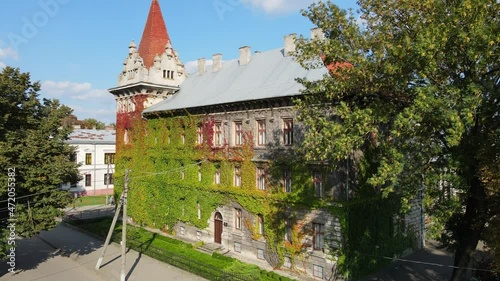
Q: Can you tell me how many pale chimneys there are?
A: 5